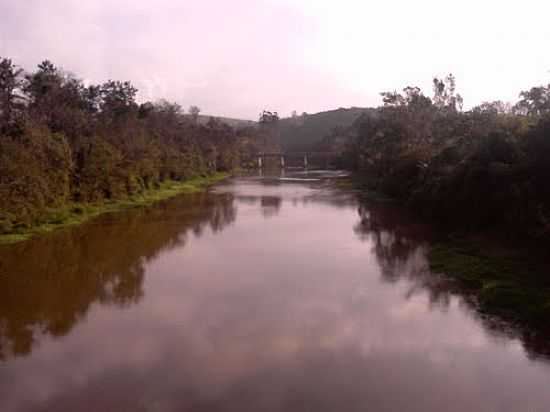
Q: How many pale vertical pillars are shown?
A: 3